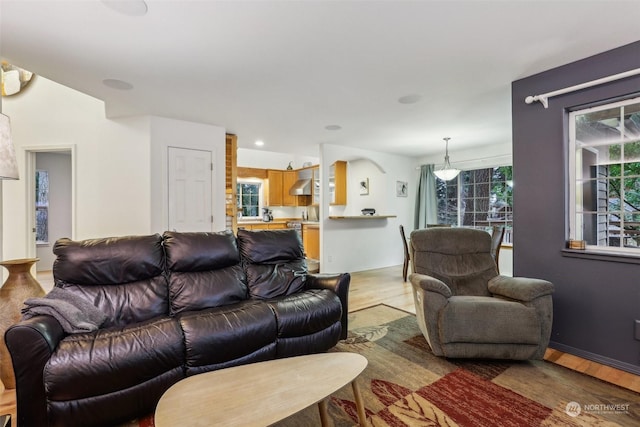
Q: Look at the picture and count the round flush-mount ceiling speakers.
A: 4